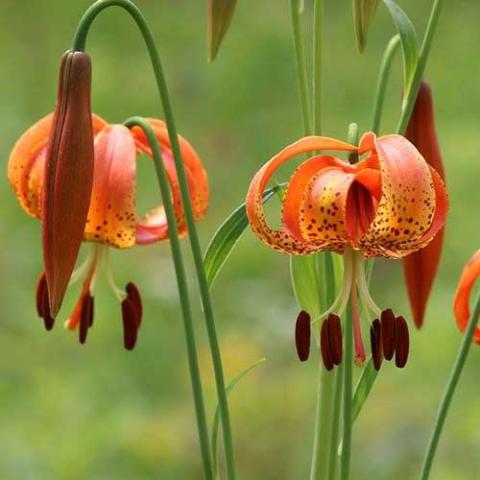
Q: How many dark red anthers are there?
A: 12